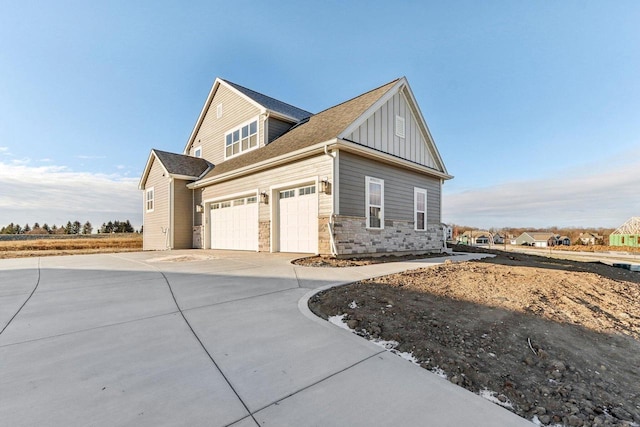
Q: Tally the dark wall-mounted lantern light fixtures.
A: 3